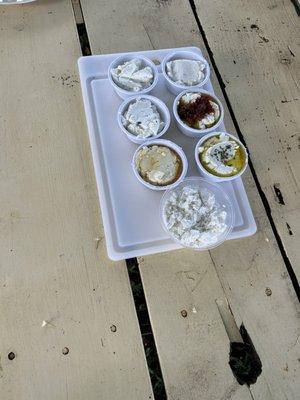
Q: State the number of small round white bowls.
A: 6